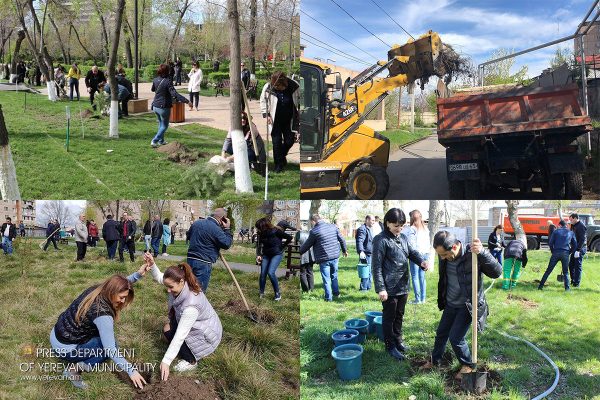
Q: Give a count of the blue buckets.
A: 6